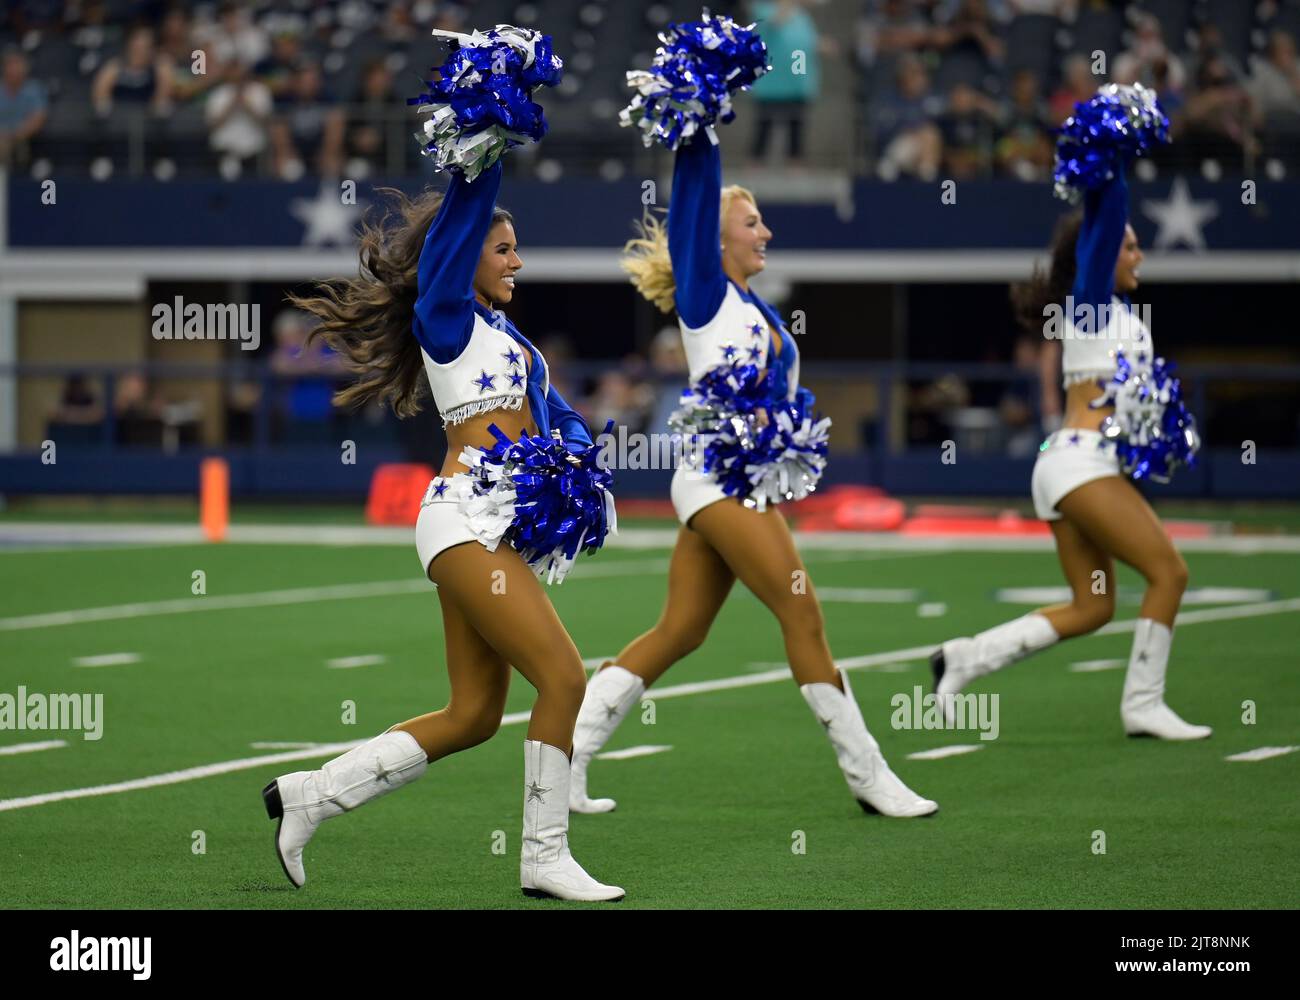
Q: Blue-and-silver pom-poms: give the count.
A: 6